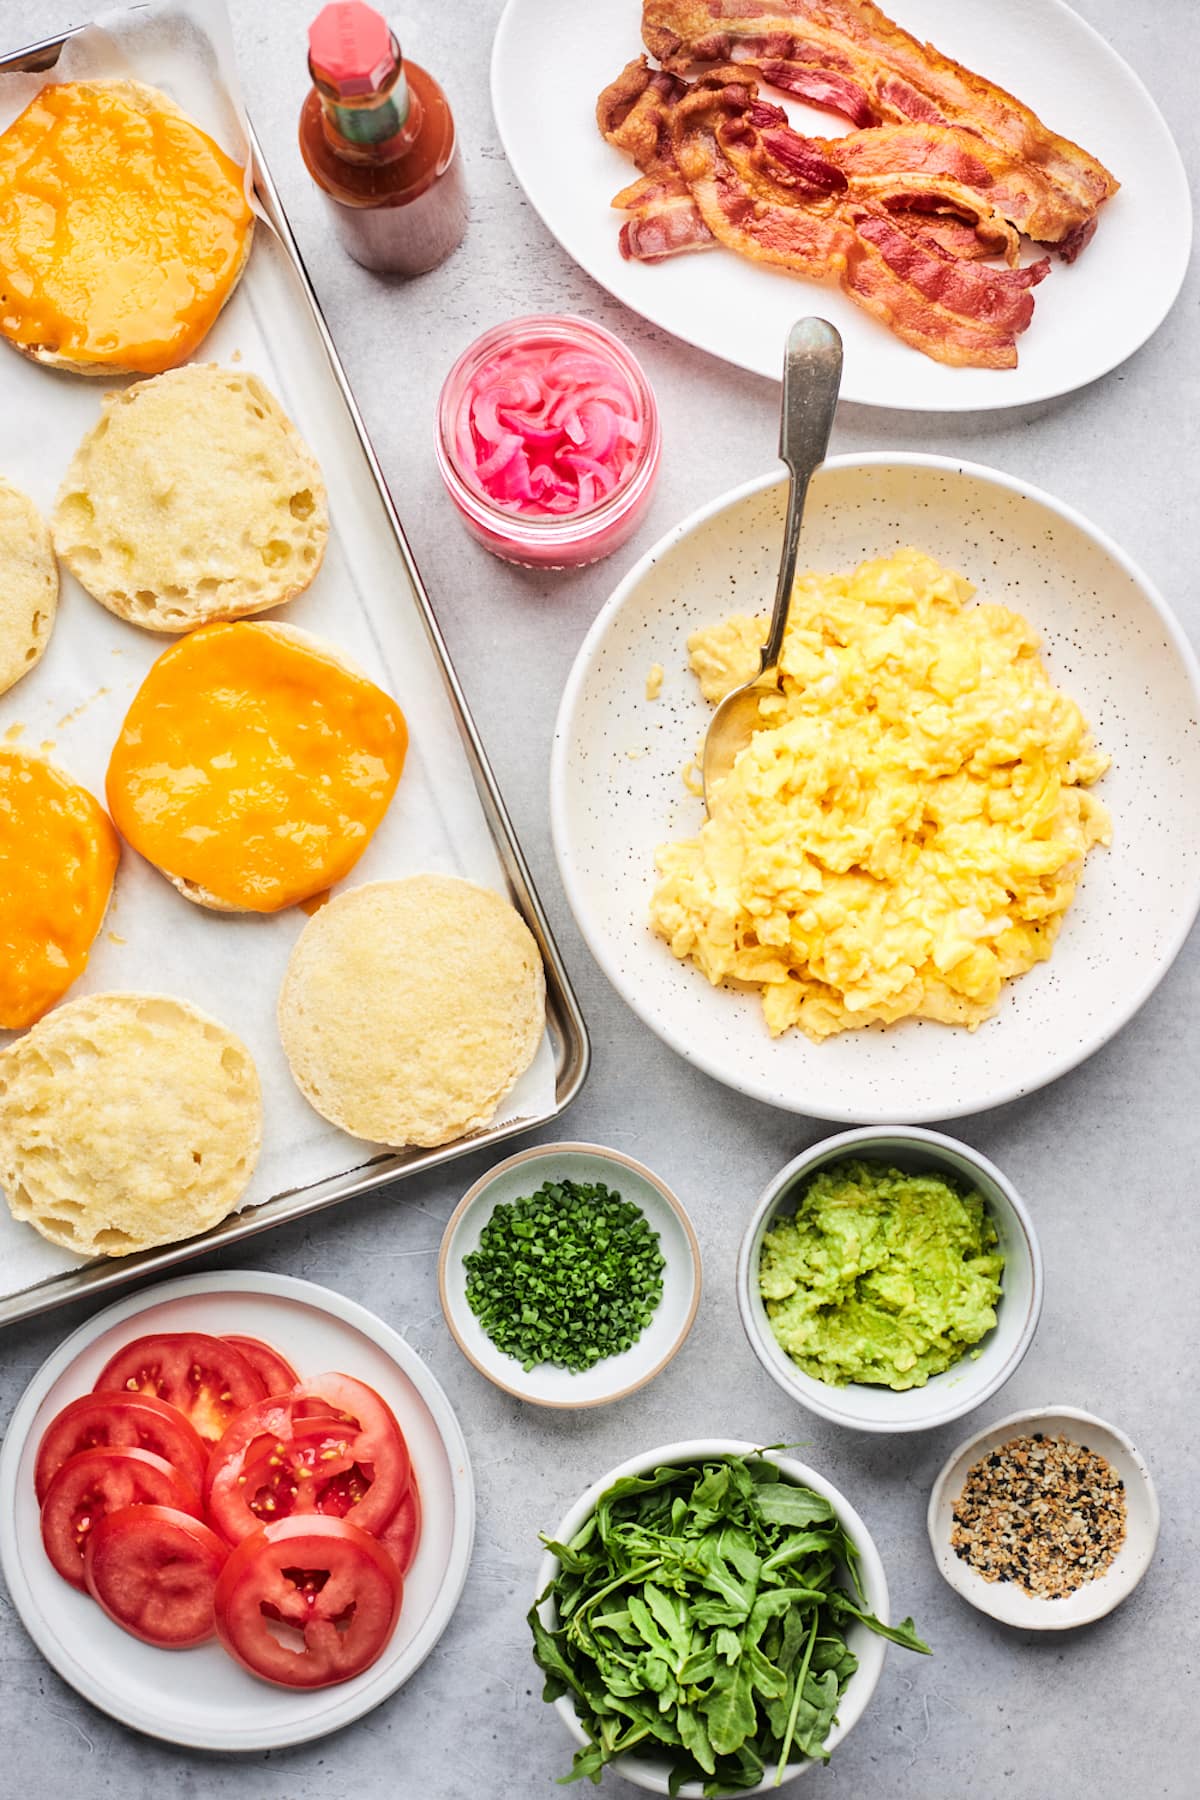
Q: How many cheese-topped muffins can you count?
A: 3